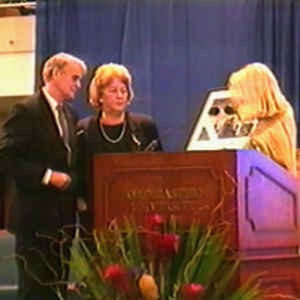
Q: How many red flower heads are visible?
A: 4